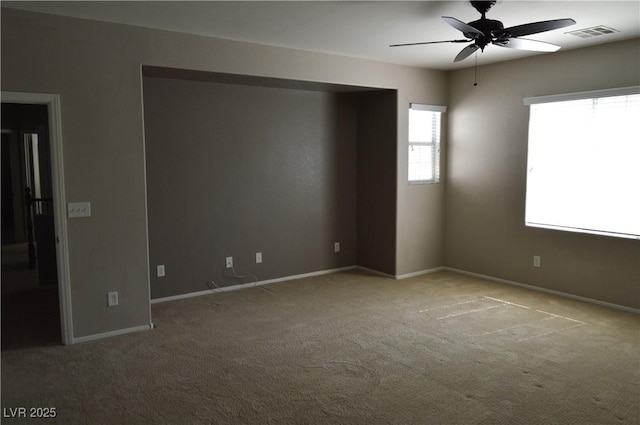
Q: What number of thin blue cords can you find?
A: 0